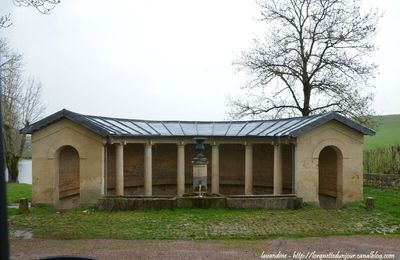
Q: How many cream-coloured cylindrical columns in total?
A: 6